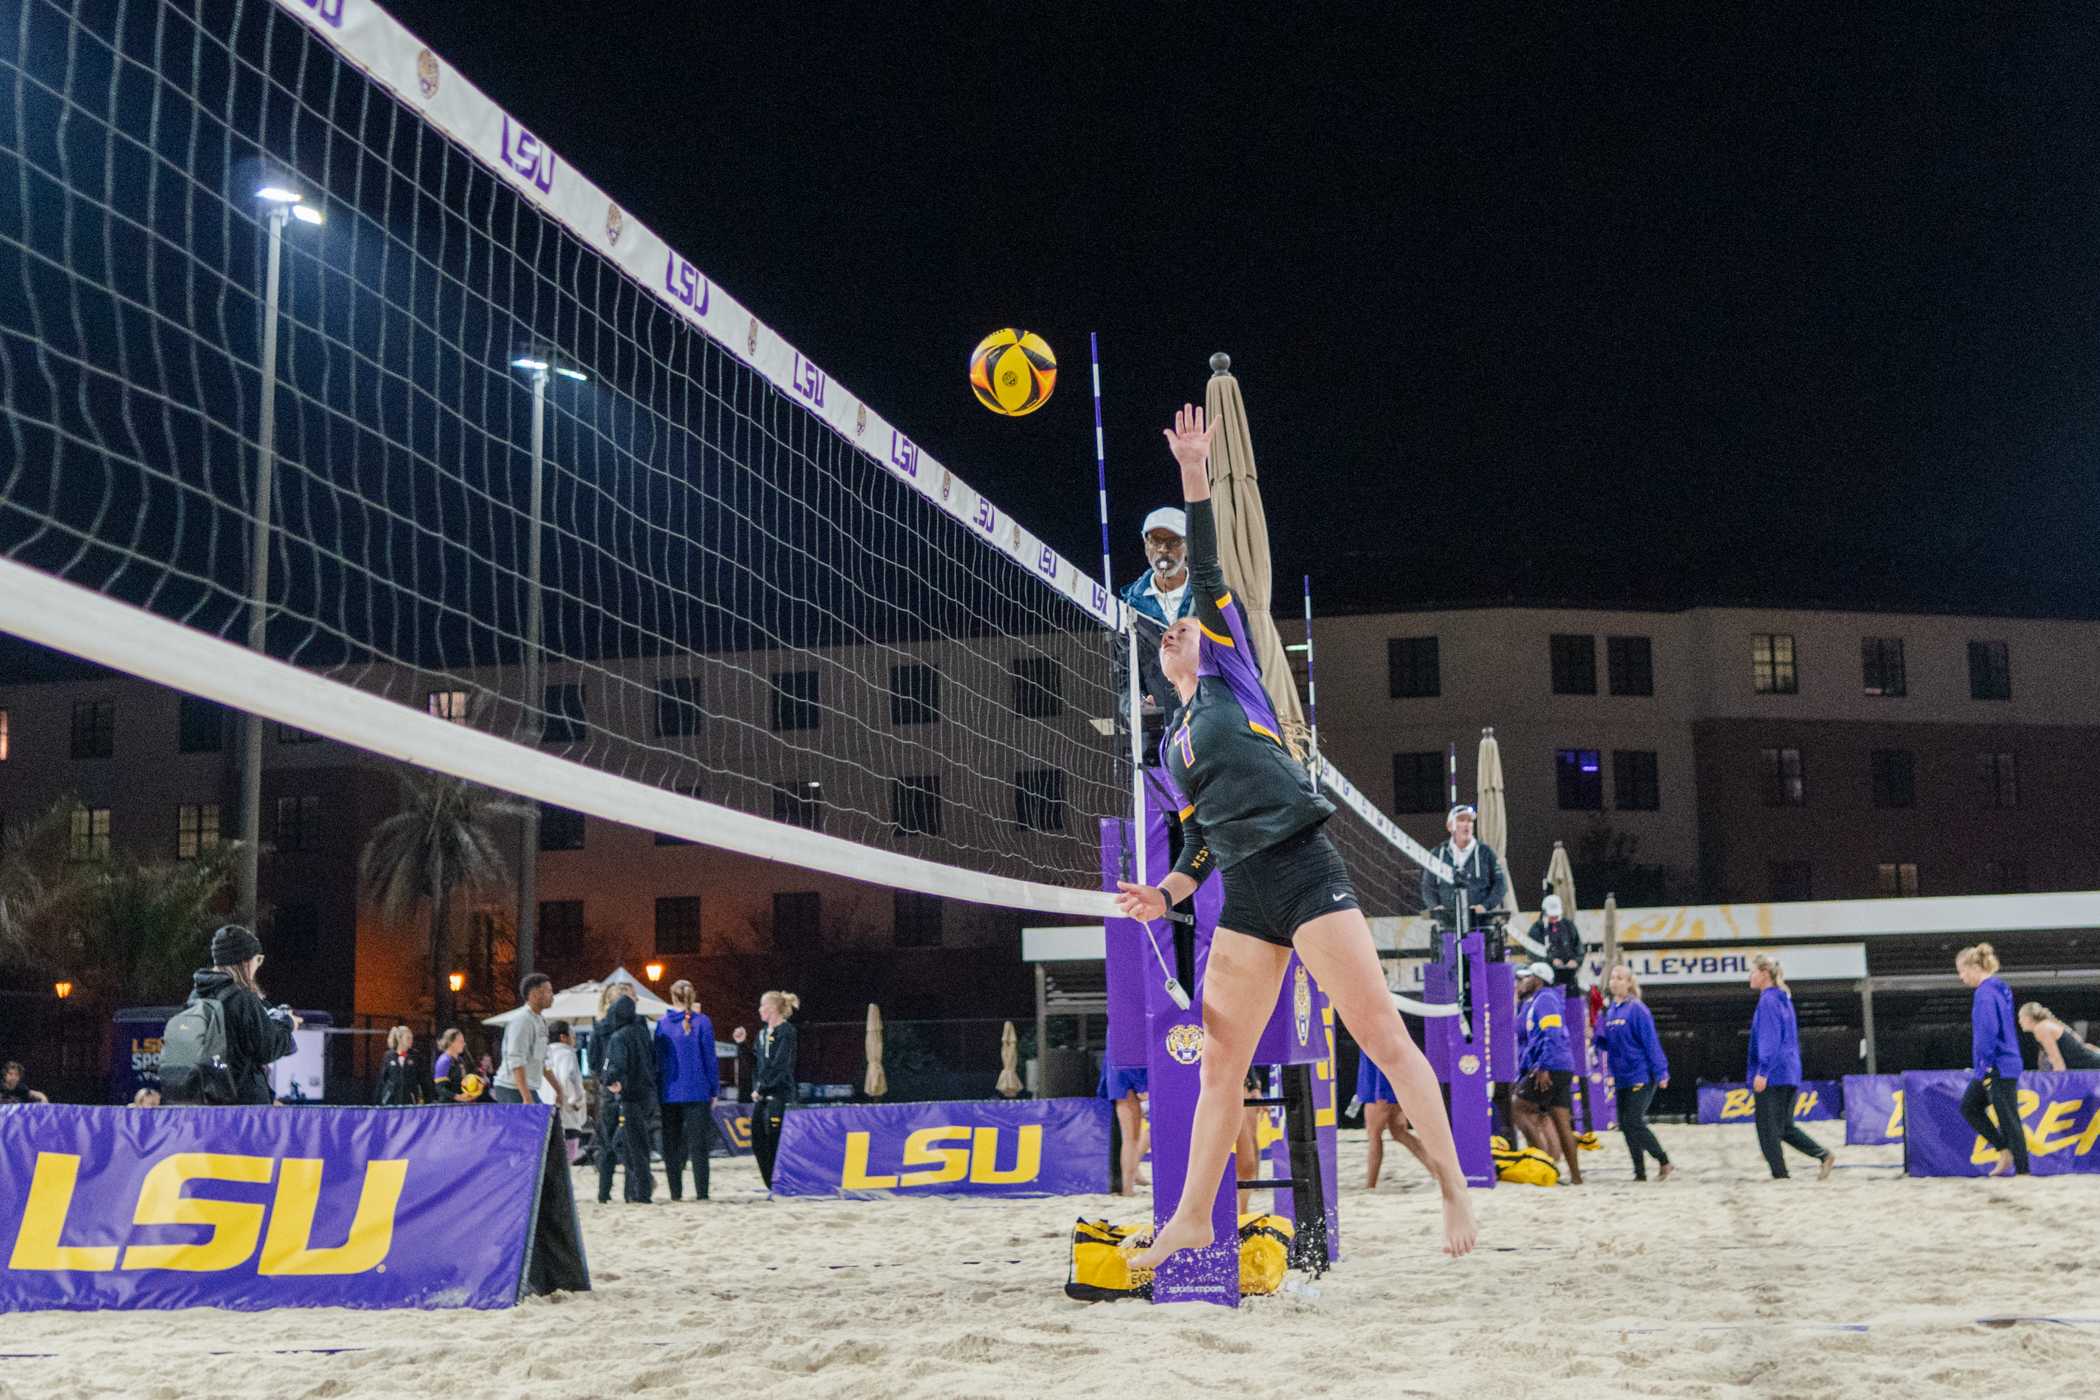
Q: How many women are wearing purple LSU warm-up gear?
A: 4